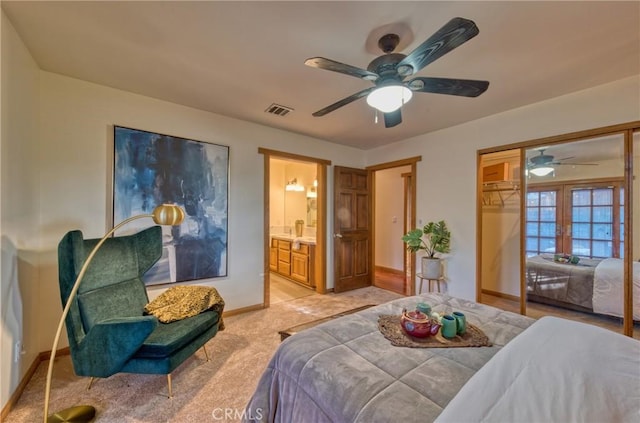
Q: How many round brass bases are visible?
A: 1